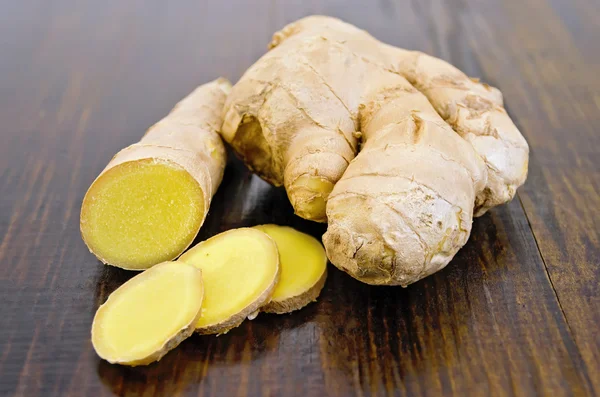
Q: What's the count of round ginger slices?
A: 3